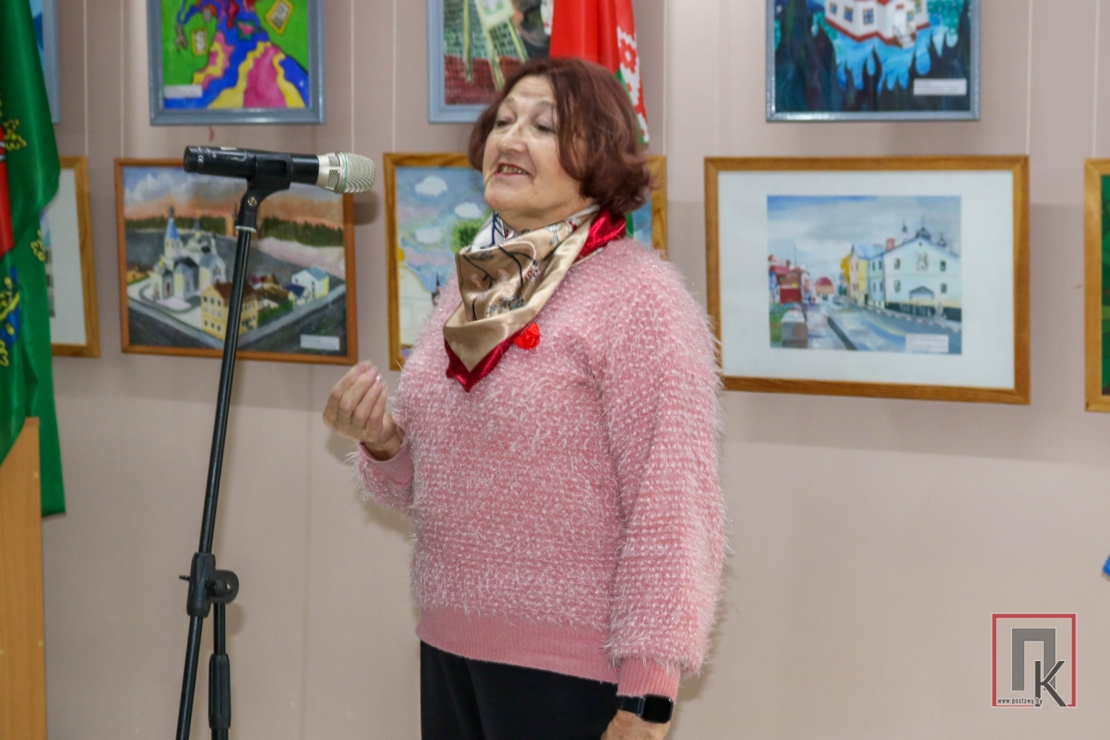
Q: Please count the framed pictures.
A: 9